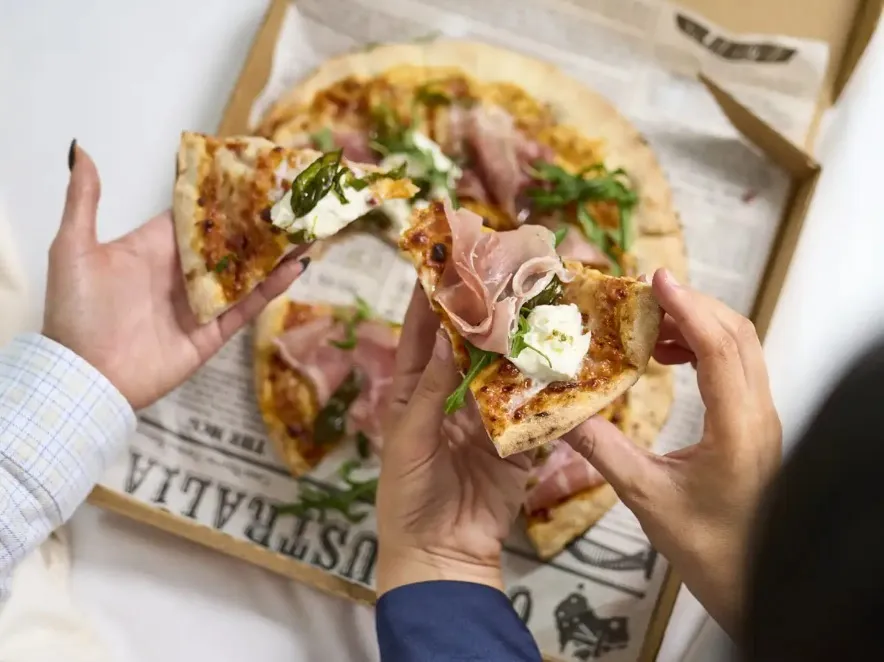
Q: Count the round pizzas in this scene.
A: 1